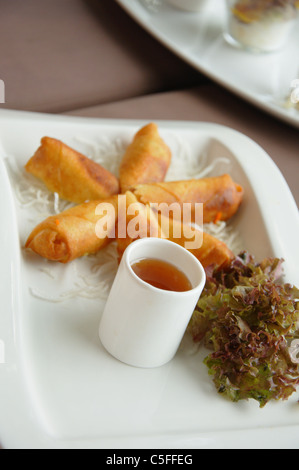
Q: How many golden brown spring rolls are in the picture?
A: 6